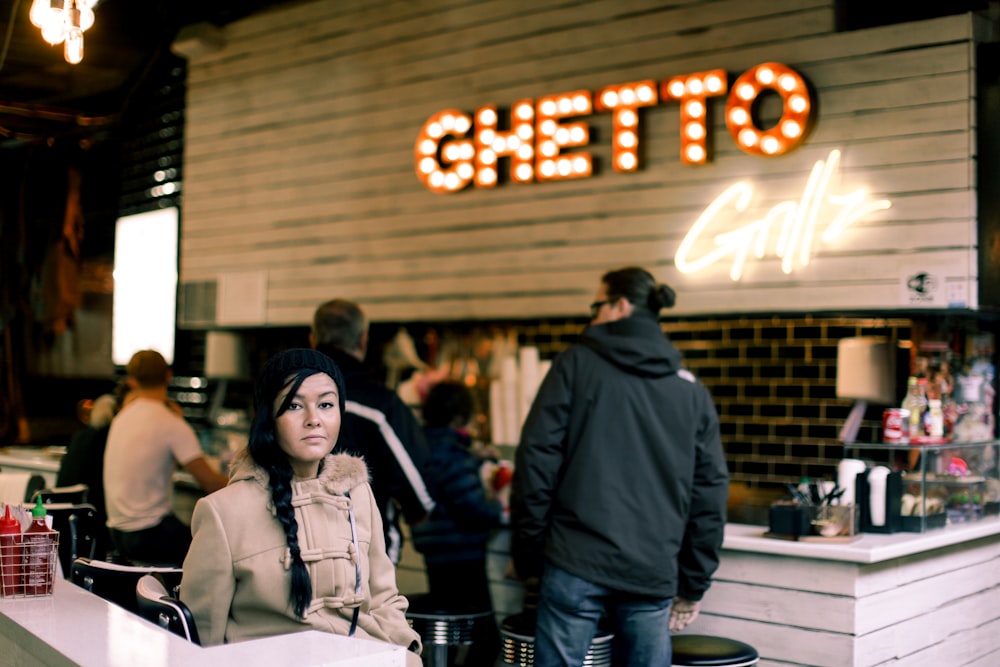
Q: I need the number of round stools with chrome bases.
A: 3